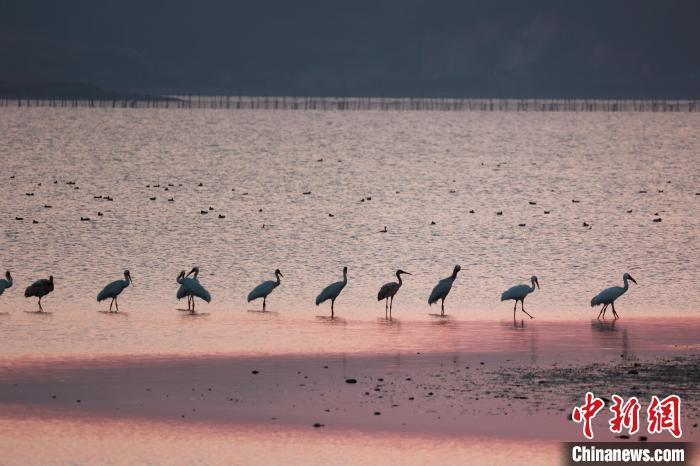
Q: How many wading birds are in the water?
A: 11